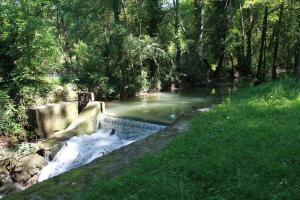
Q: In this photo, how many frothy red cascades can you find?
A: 0